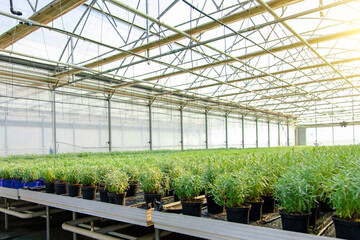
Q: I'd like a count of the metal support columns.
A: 11